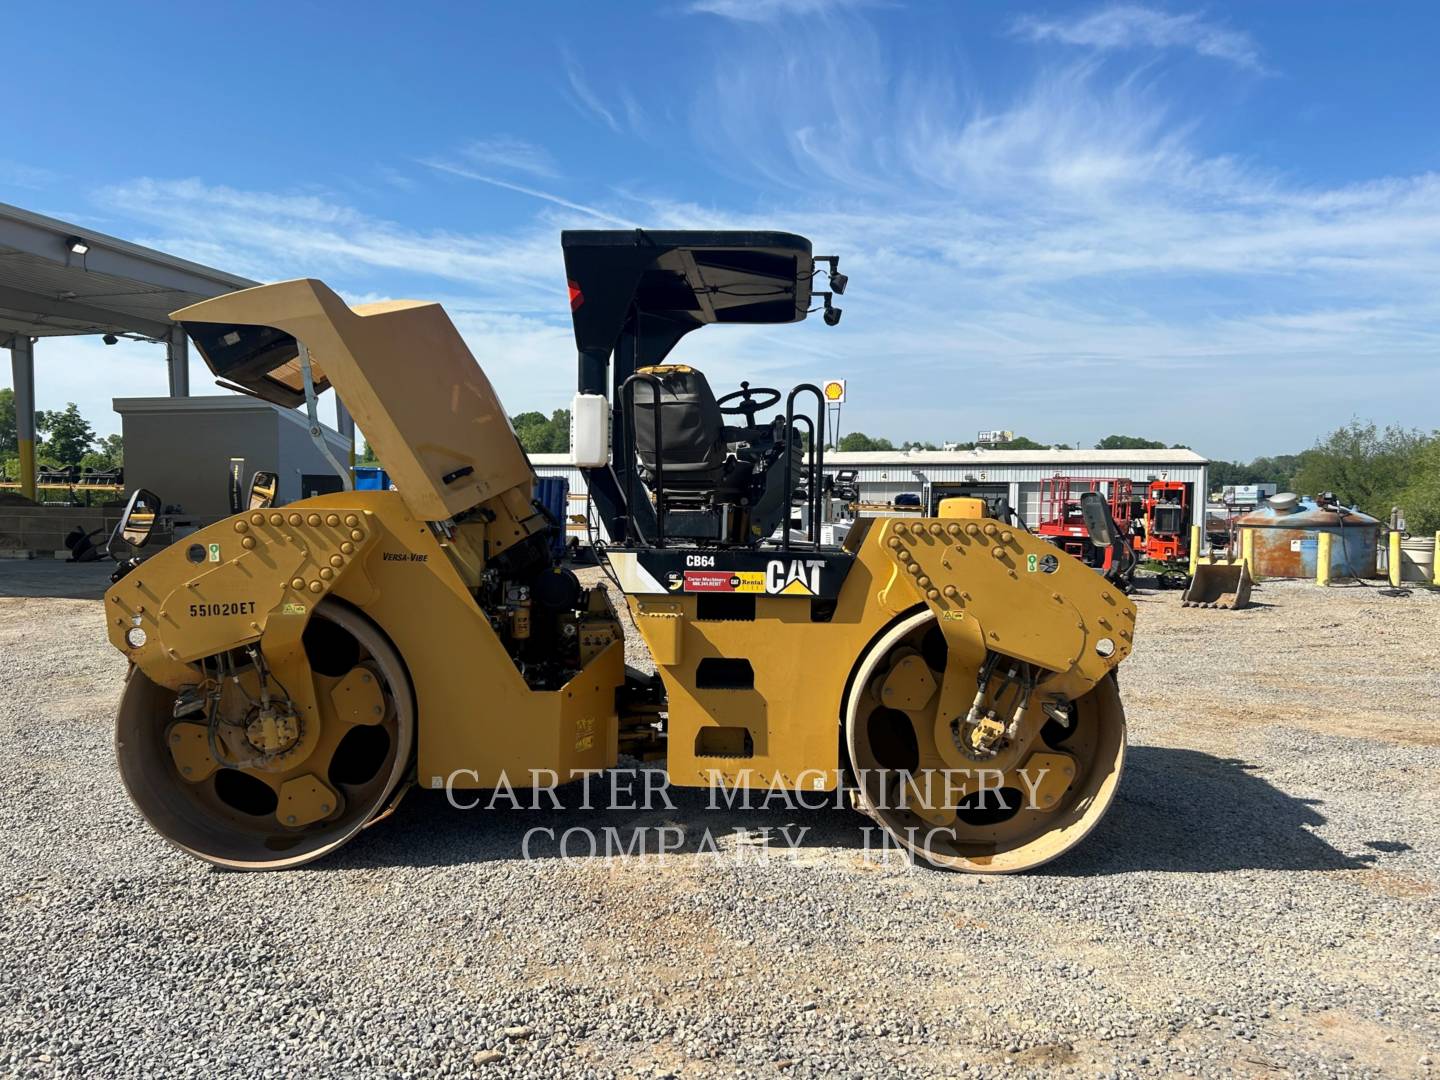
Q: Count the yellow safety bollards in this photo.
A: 5